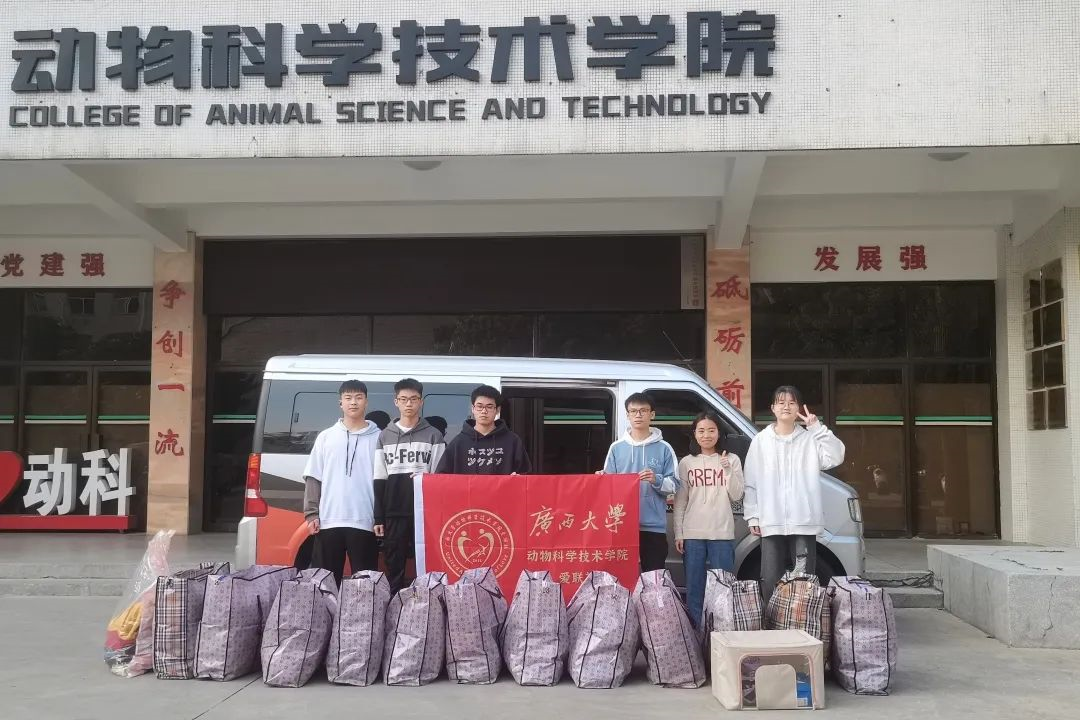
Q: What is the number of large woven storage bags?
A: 12